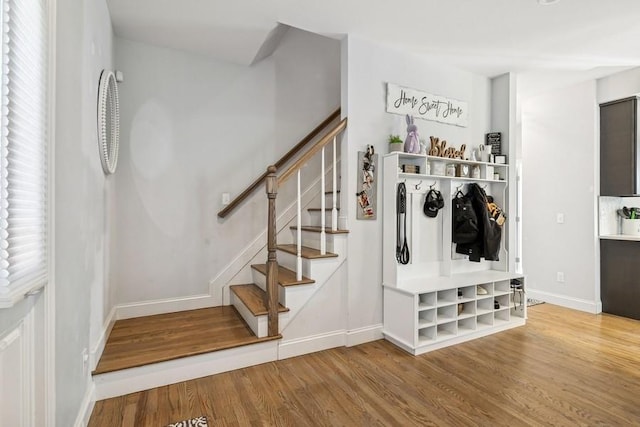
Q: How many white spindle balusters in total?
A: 3